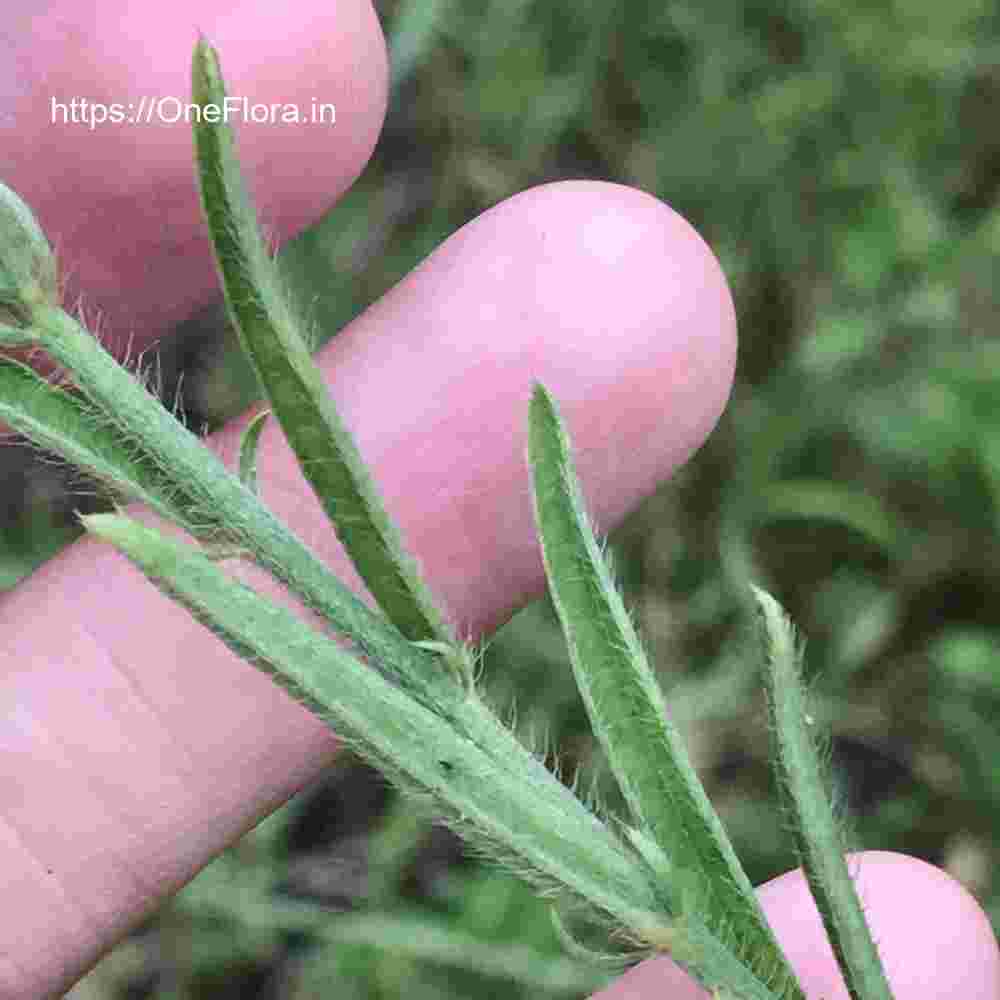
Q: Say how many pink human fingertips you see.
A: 3